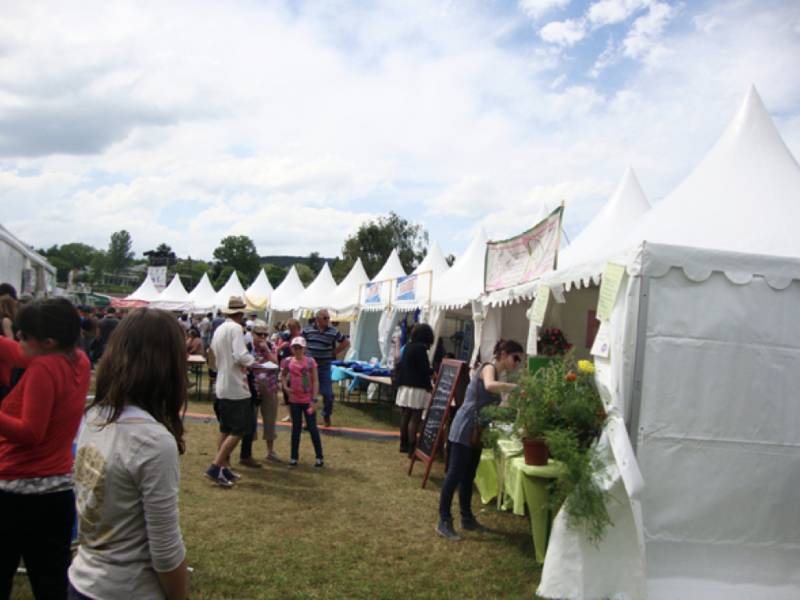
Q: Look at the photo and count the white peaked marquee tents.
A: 14